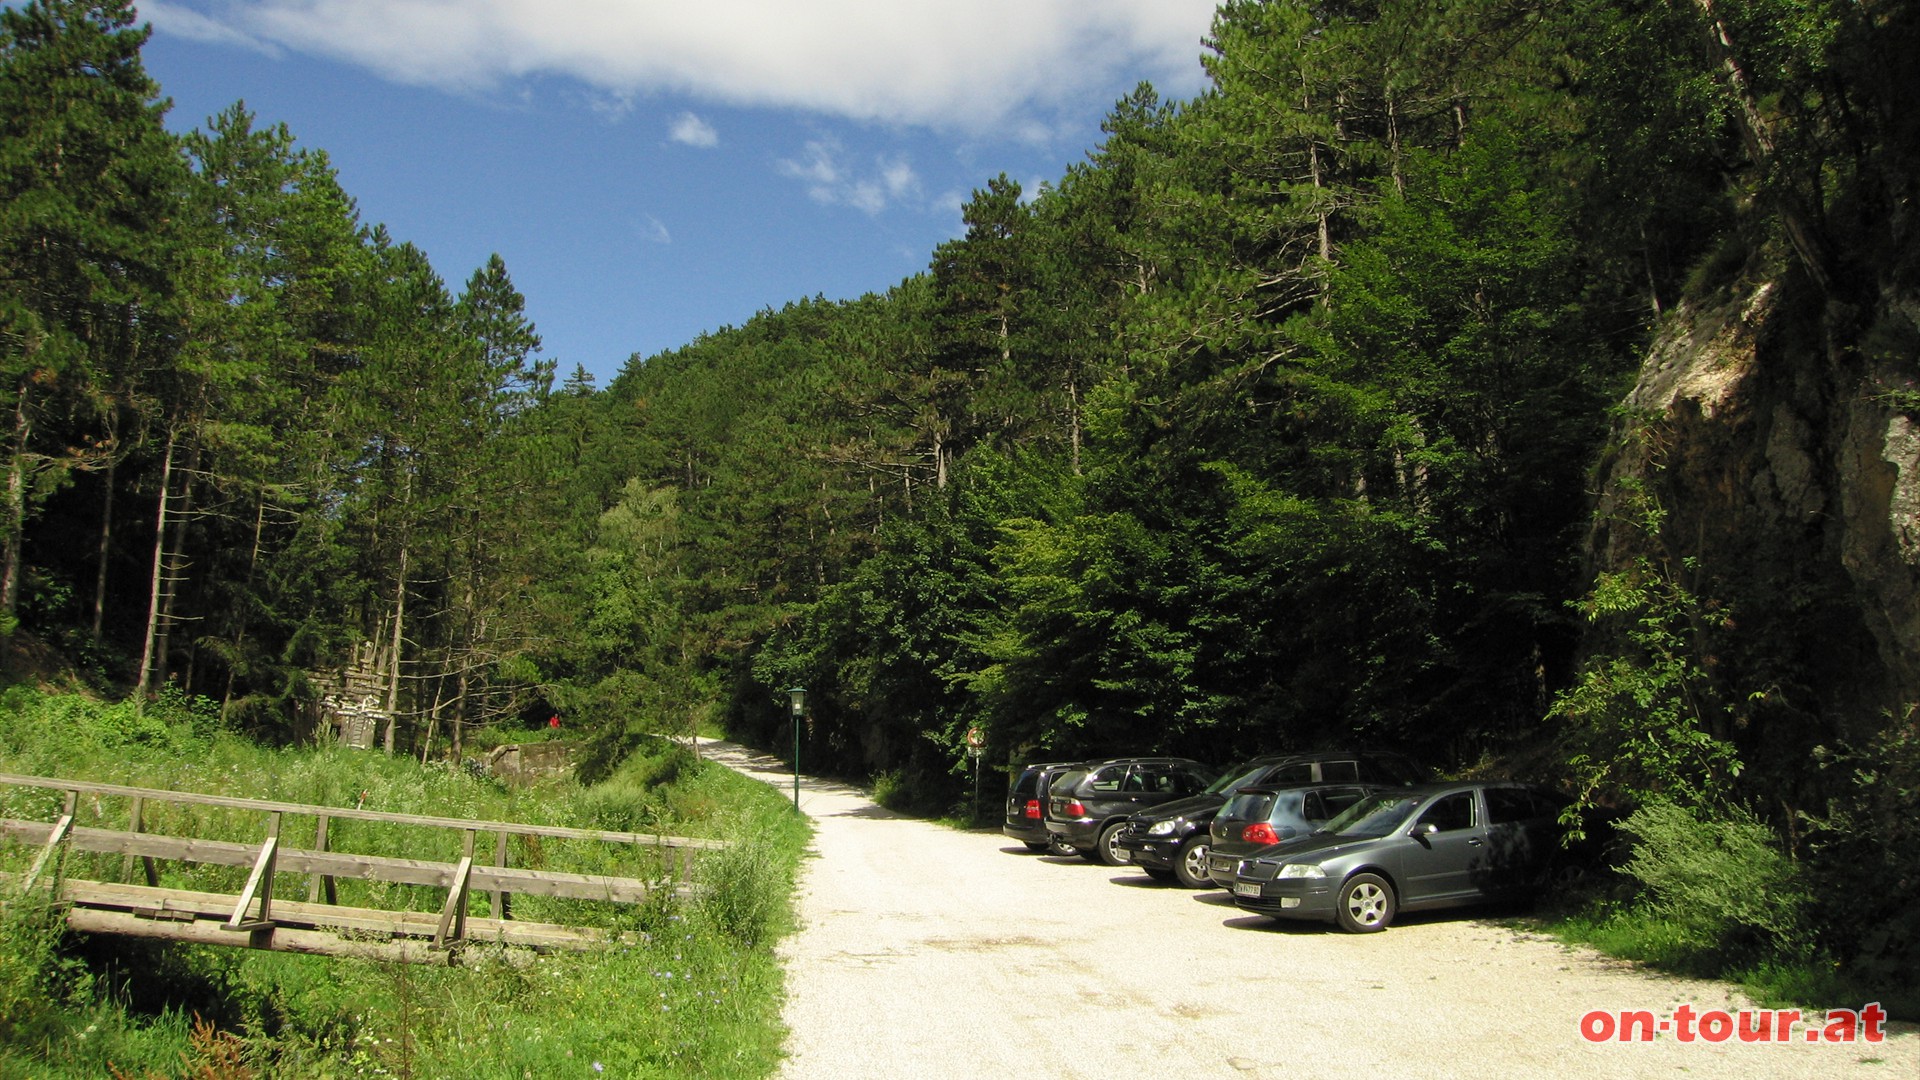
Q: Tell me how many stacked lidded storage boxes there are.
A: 0